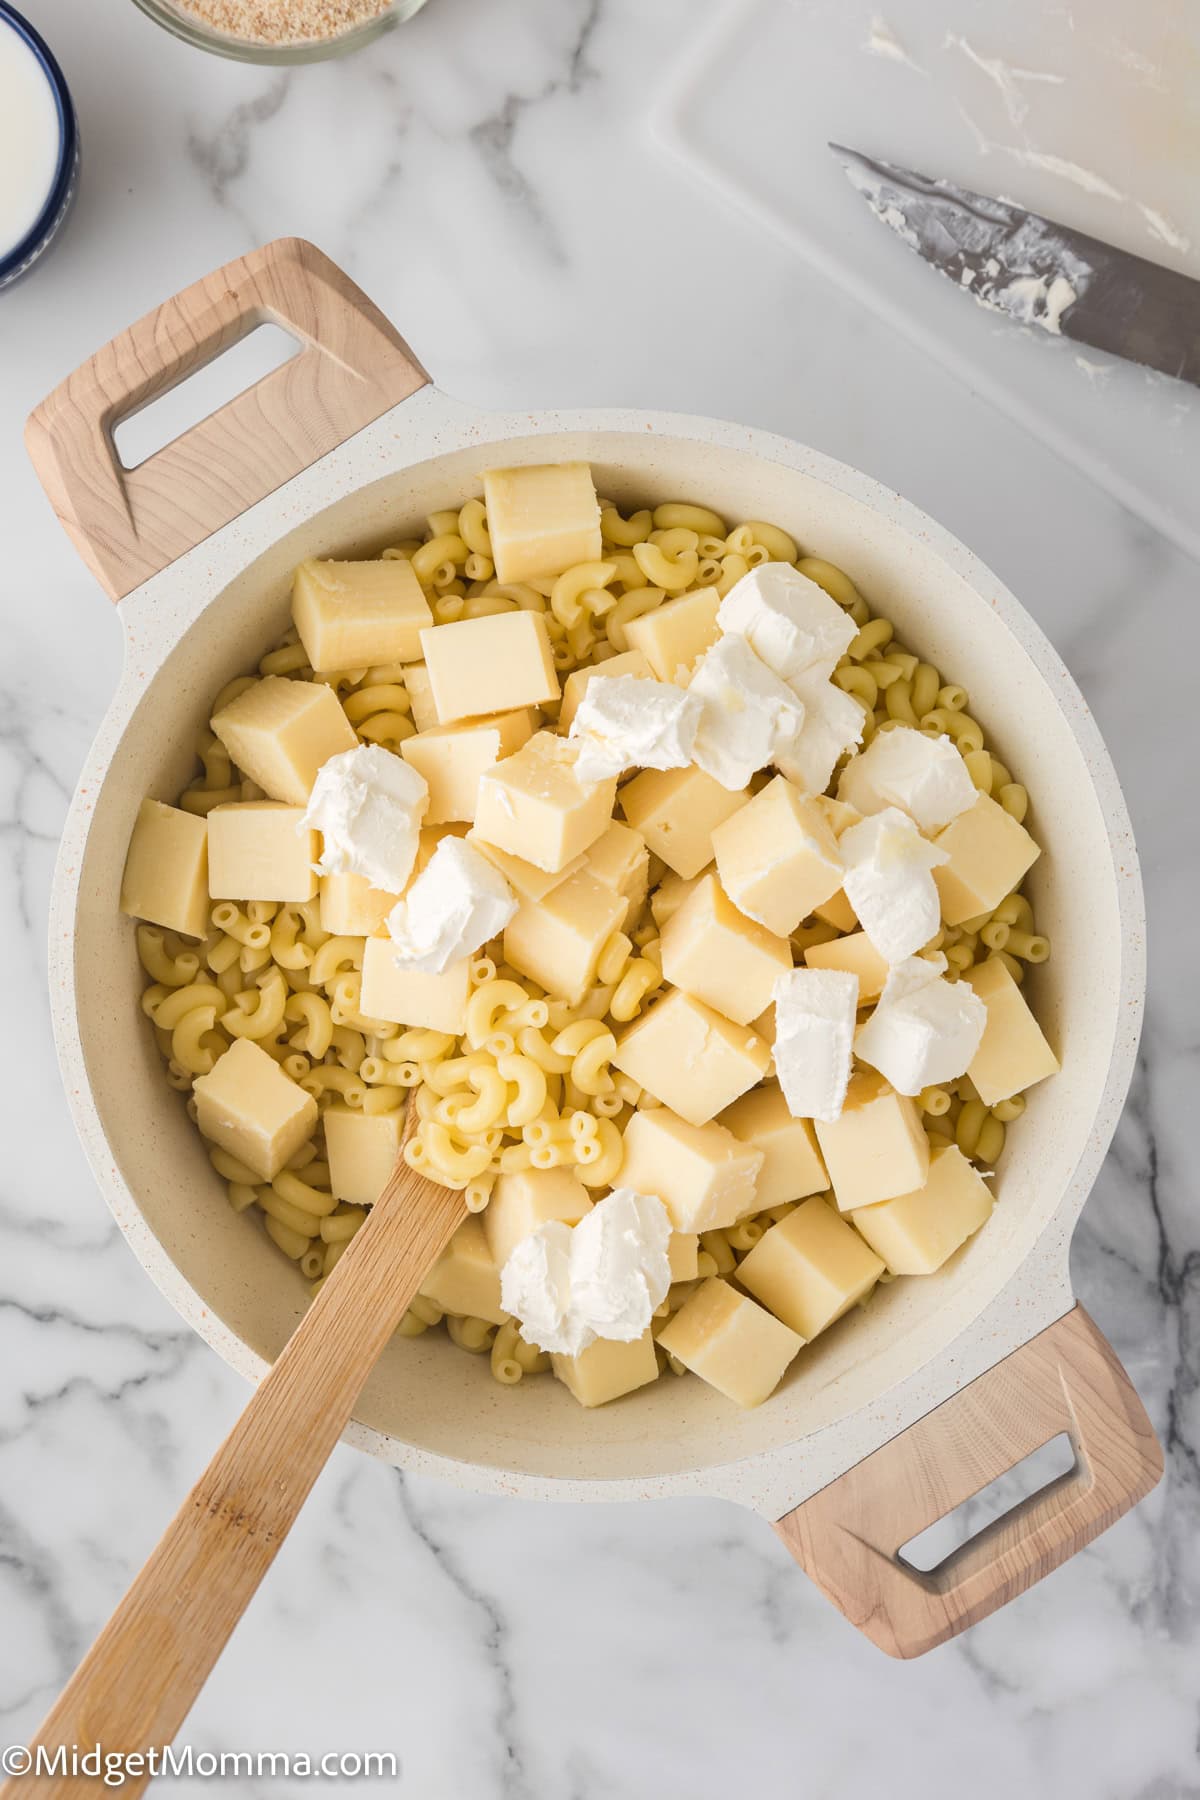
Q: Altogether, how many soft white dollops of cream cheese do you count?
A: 12